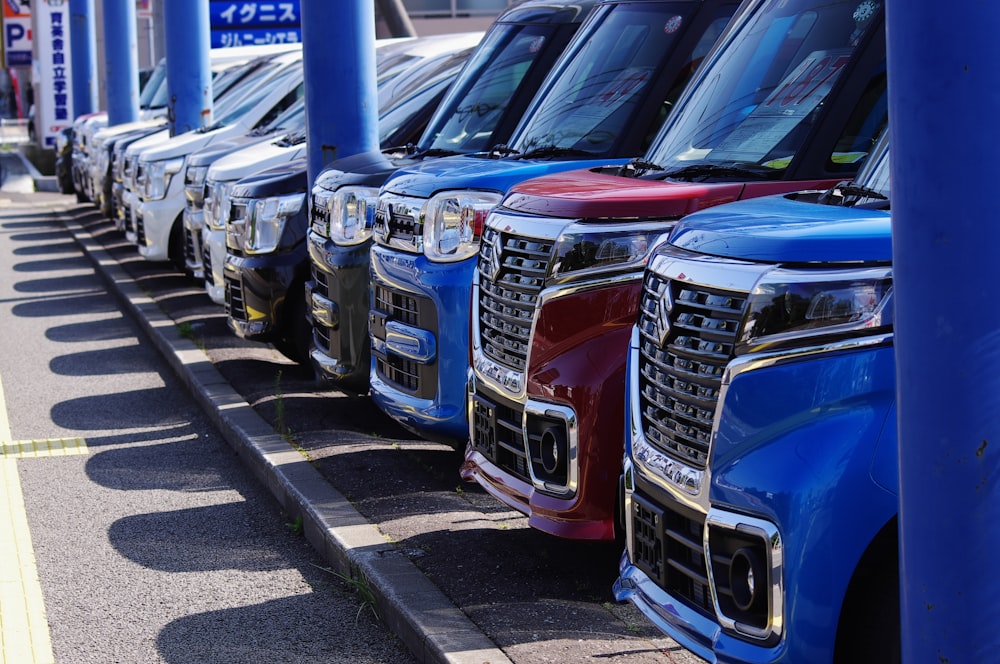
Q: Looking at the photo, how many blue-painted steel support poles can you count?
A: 5